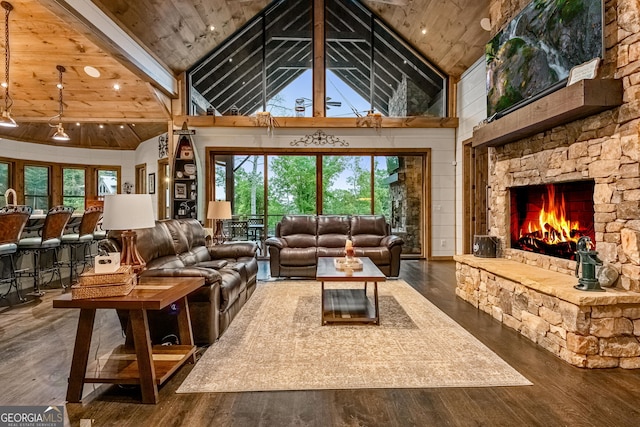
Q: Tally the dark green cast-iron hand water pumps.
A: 1